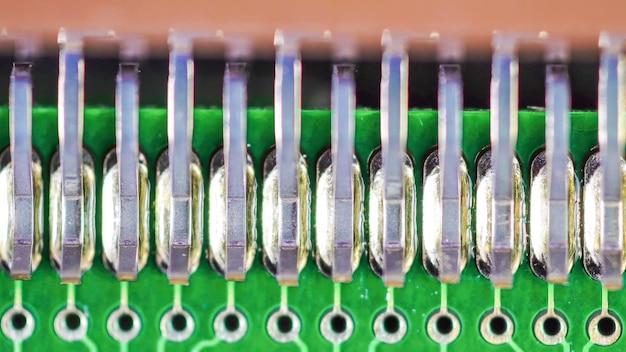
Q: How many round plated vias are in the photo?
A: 12